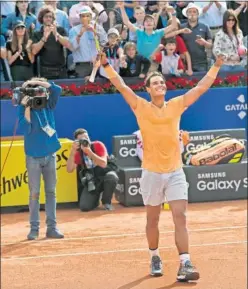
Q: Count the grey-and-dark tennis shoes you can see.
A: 2